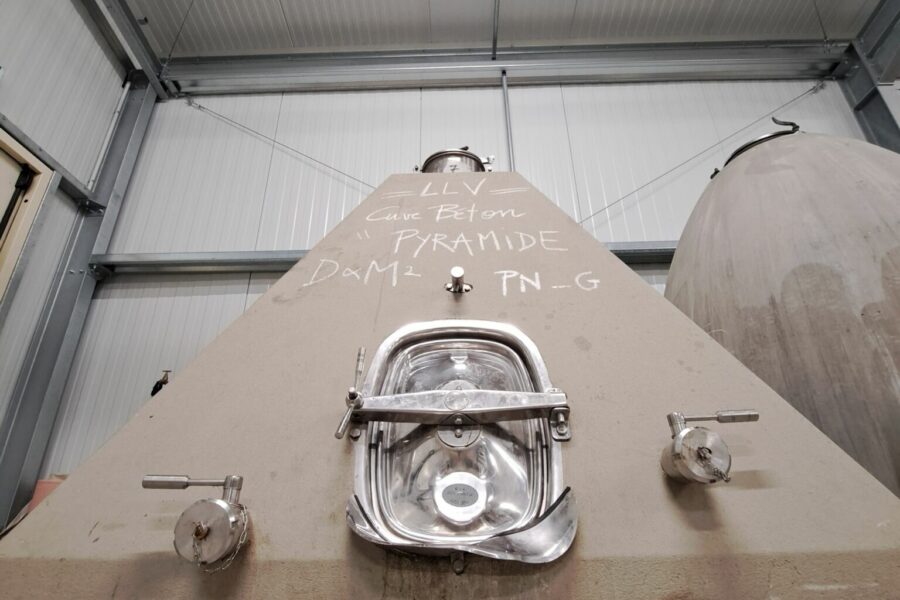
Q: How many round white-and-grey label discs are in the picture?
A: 1